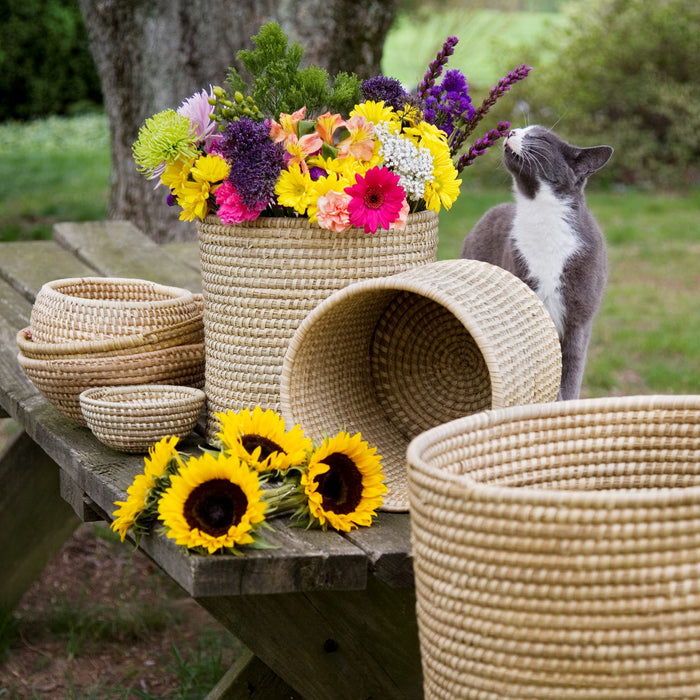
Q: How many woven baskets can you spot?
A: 7